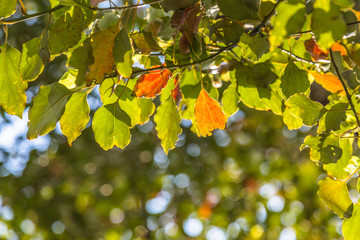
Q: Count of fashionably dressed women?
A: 0